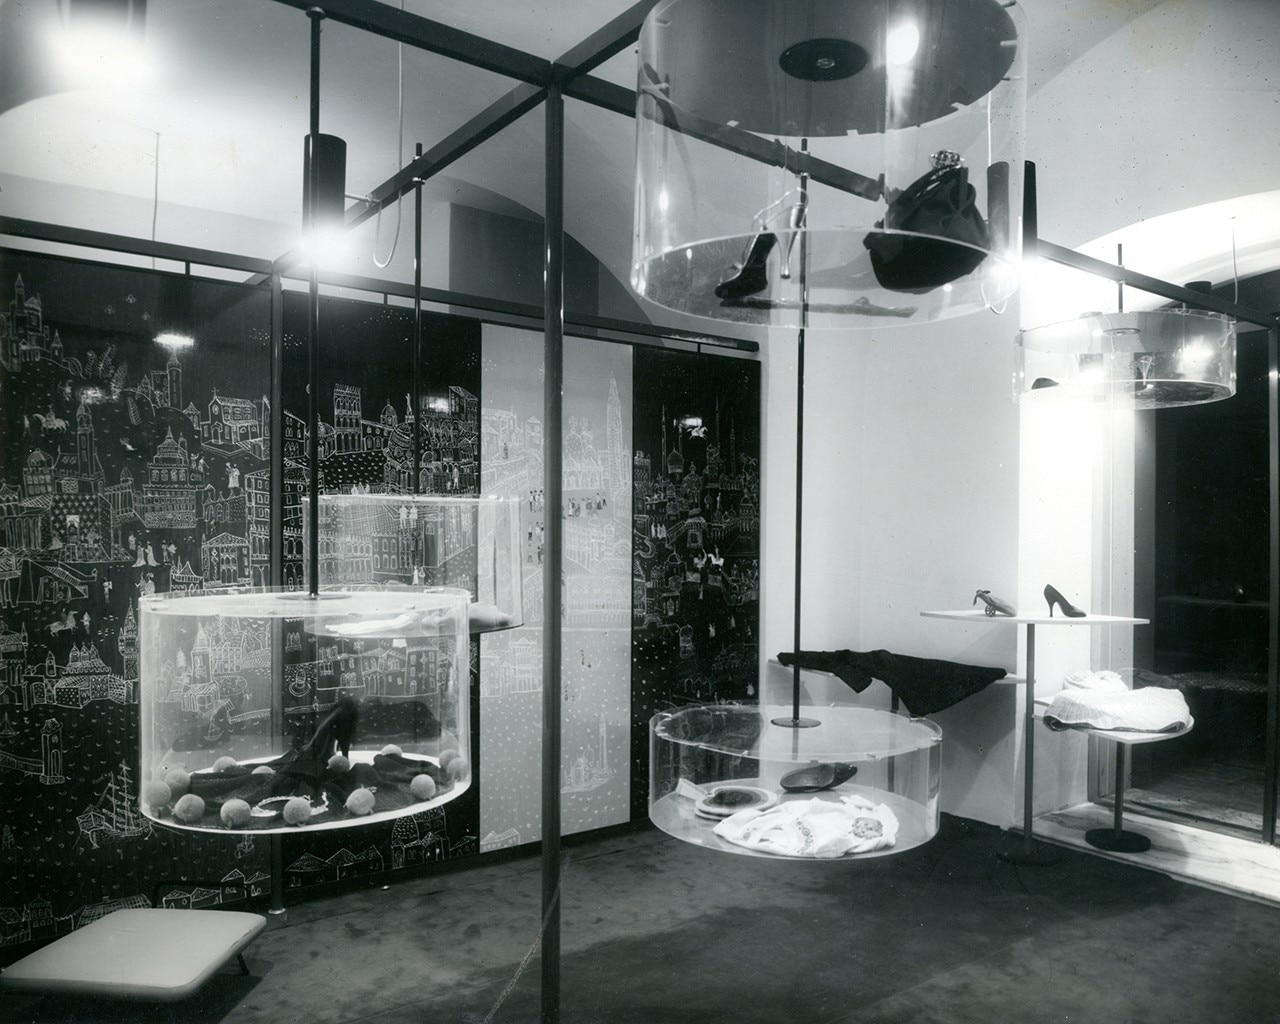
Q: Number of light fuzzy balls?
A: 13